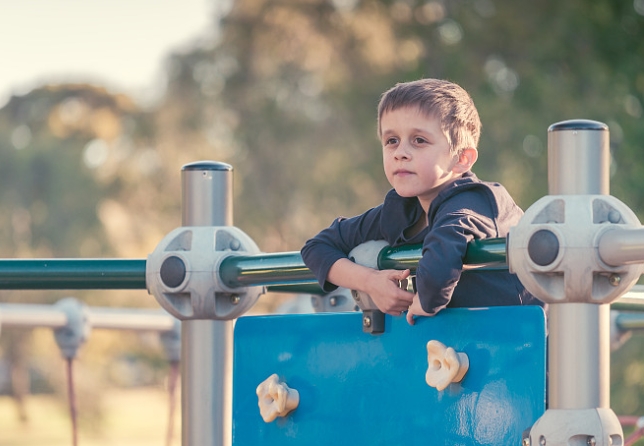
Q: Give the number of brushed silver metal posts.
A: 2